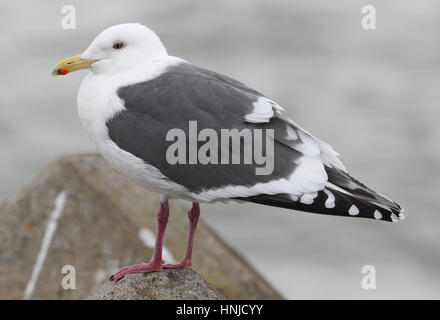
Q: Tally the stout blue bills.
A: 0